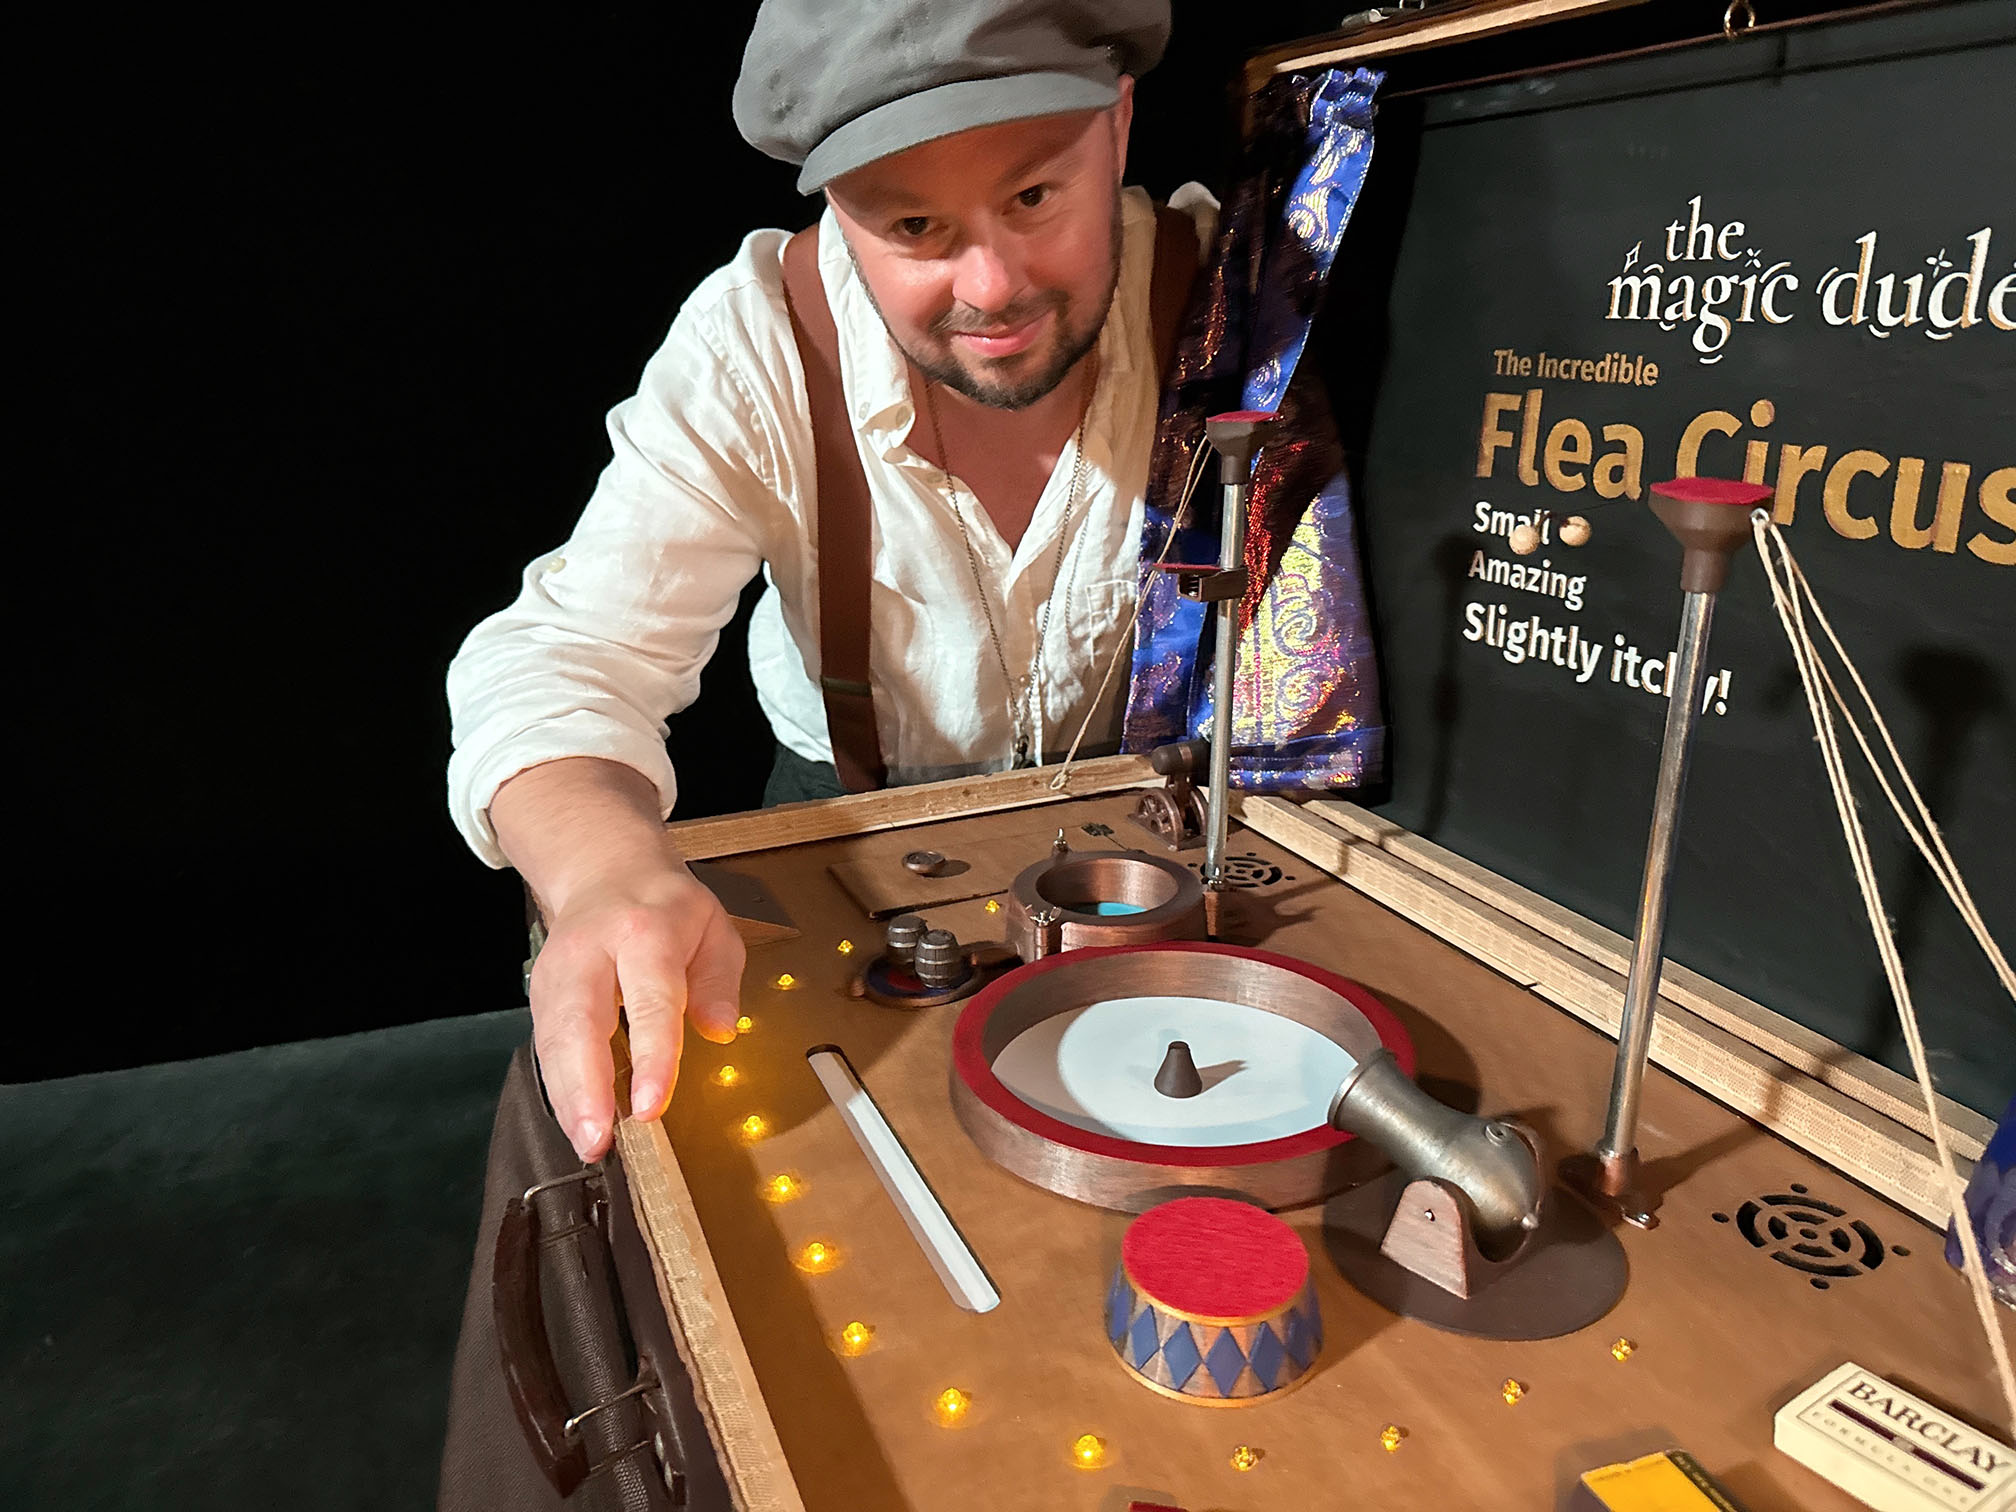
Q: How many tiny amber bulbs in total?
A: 15